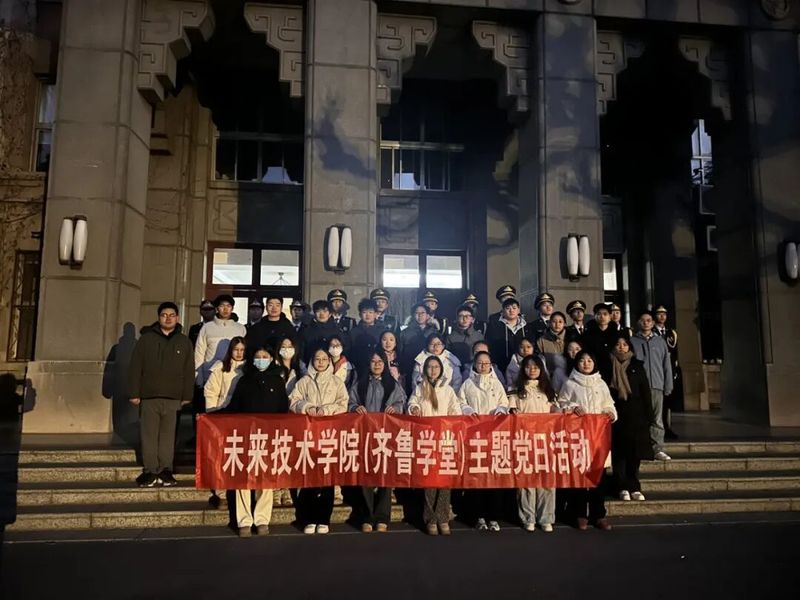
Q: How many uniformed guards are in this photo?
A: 12